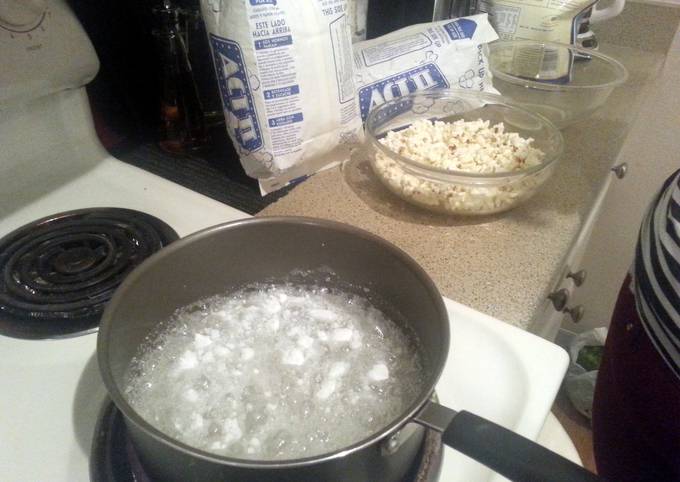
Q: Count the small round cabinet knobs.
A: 4